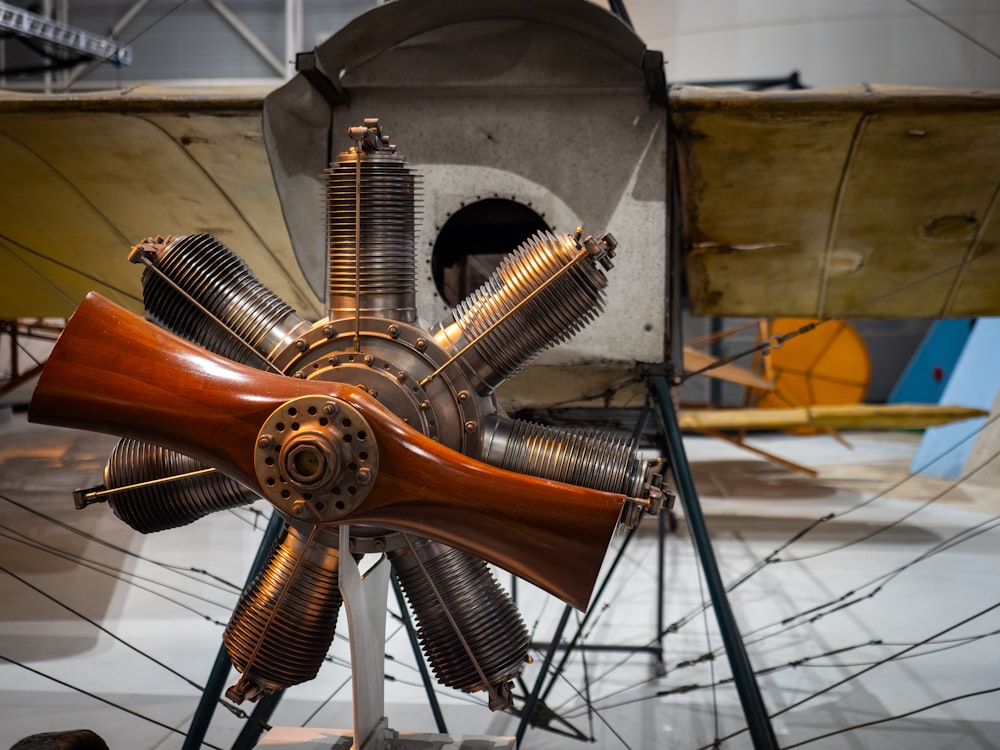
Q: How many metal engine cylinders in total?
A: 7